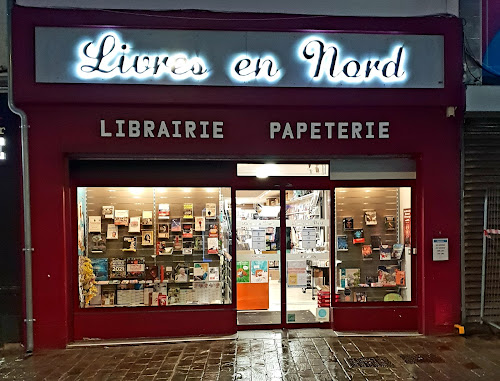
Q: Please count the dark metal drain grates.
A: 2